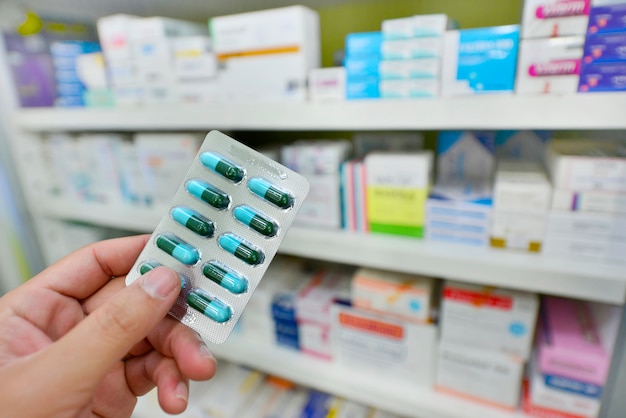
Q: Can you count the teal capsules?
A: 10